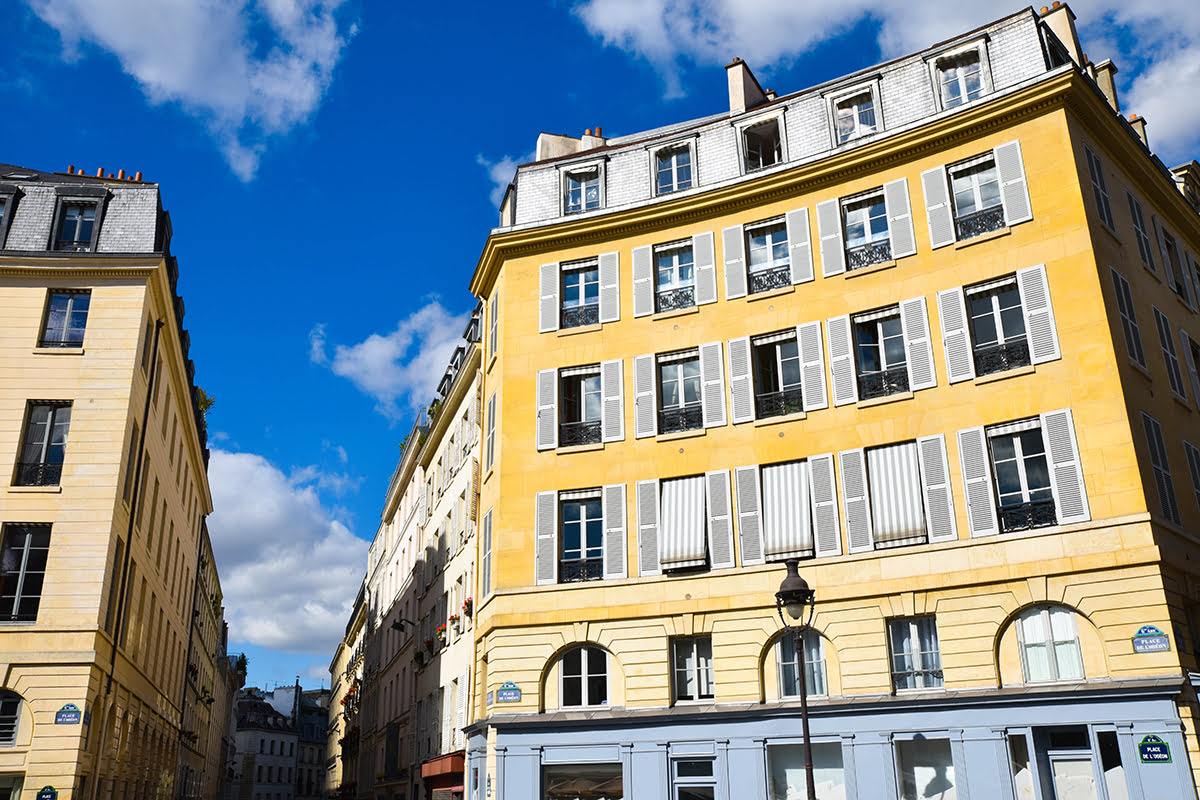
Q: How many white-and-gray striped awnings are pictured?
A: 3